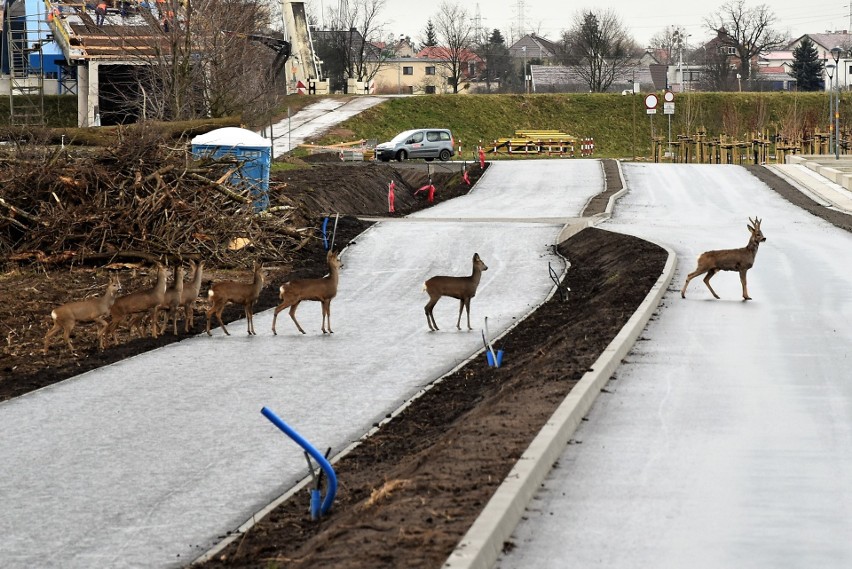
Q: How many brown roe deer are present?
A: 8